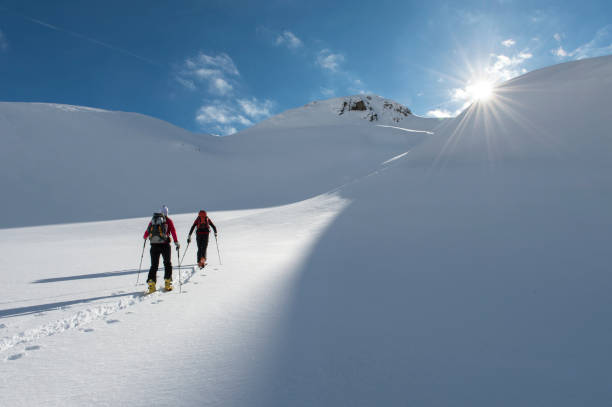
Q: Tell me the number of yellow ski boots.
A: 2